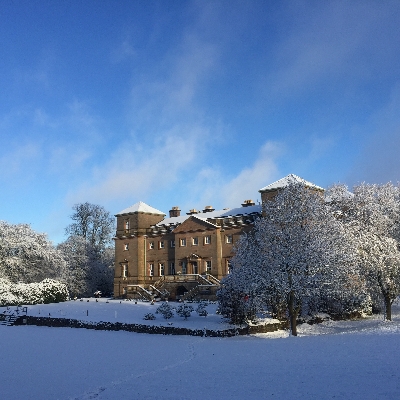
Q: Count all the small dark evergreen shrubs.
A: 4